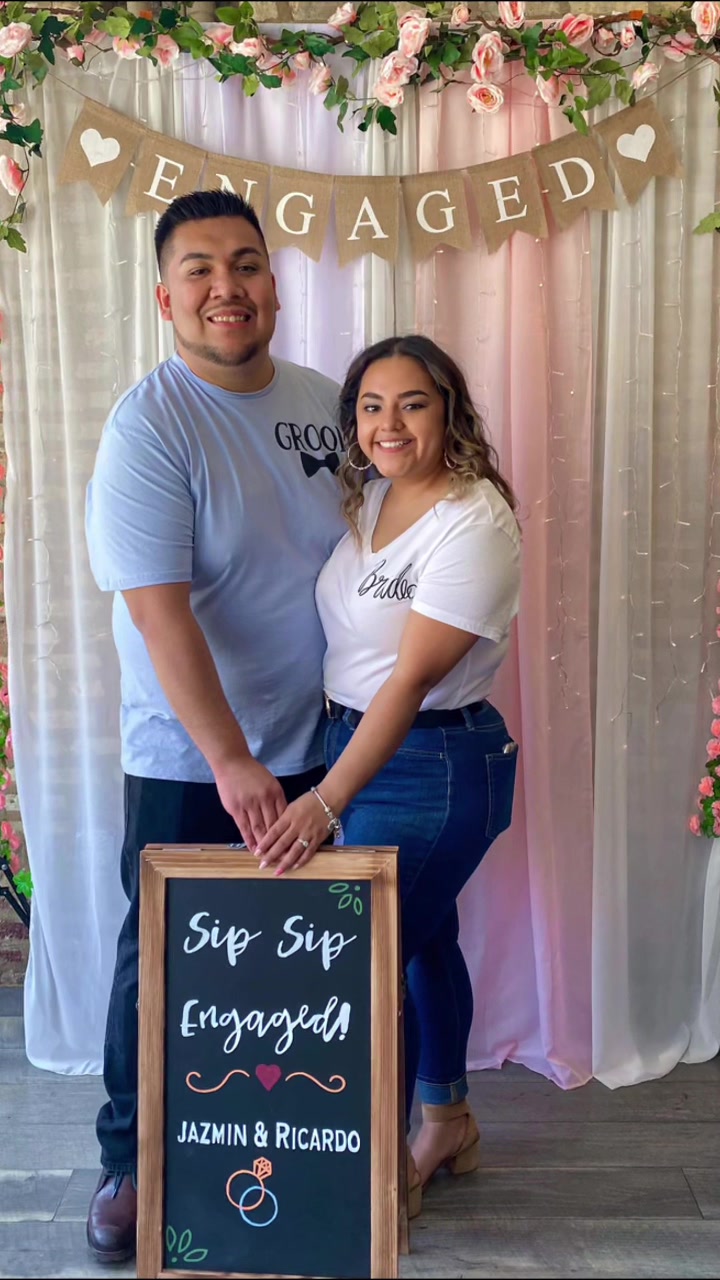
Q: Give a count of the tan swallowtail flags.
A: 9